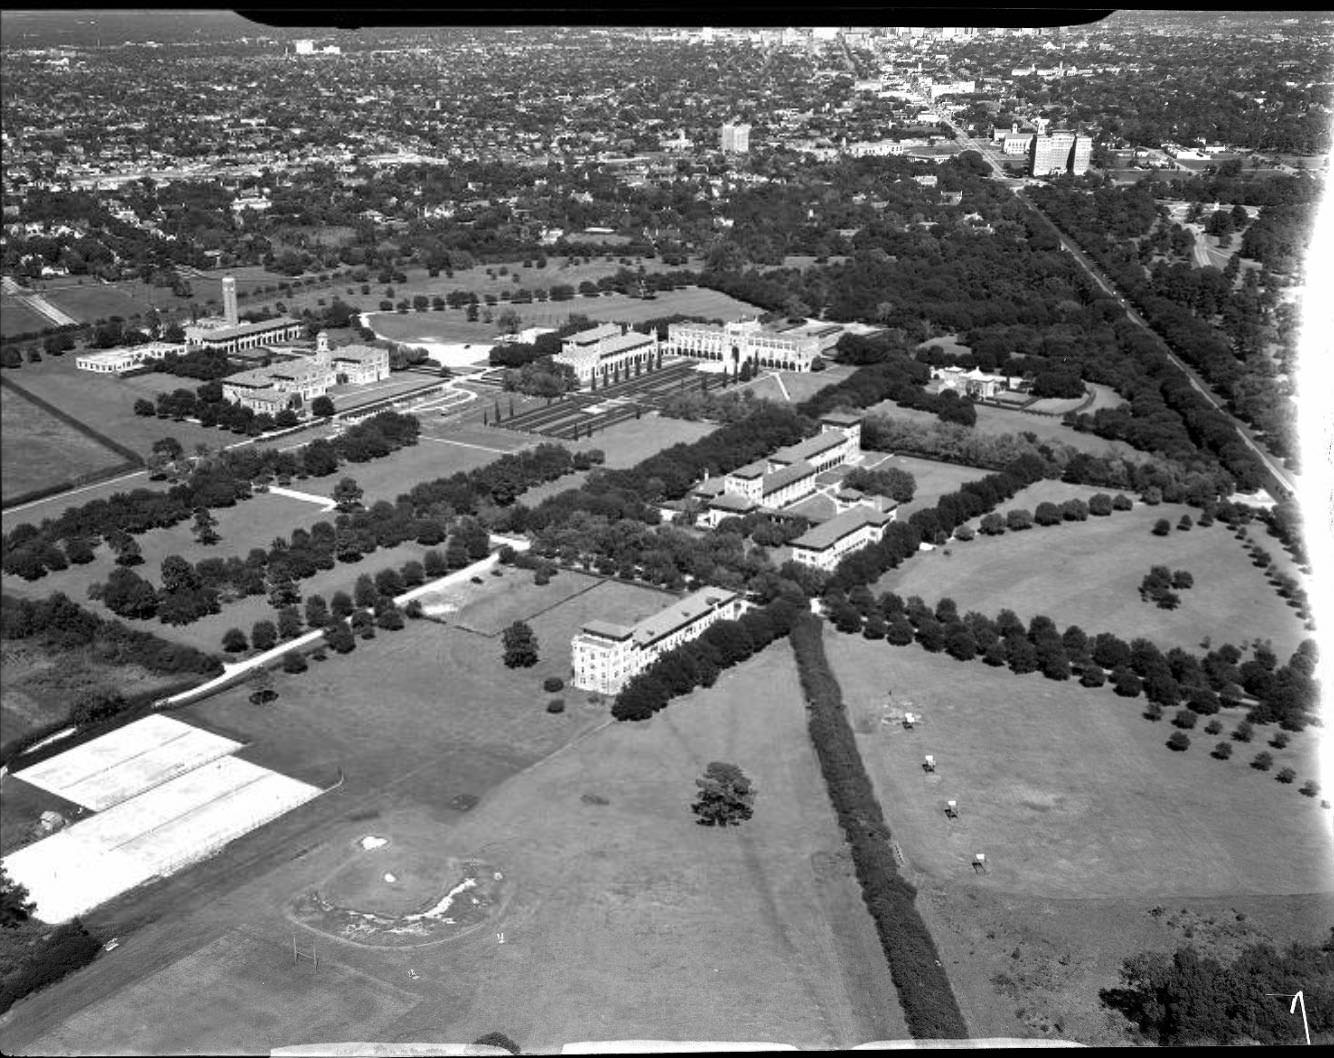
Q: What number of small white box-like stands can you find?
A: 4